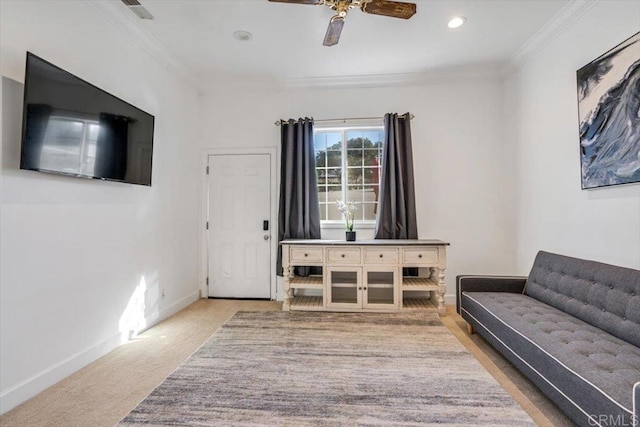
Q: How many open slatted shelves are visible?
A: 4